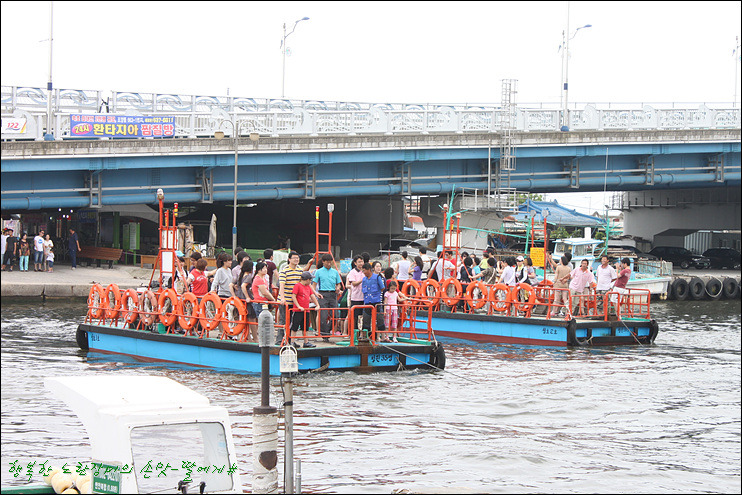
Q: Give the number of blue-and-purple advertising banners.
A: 1